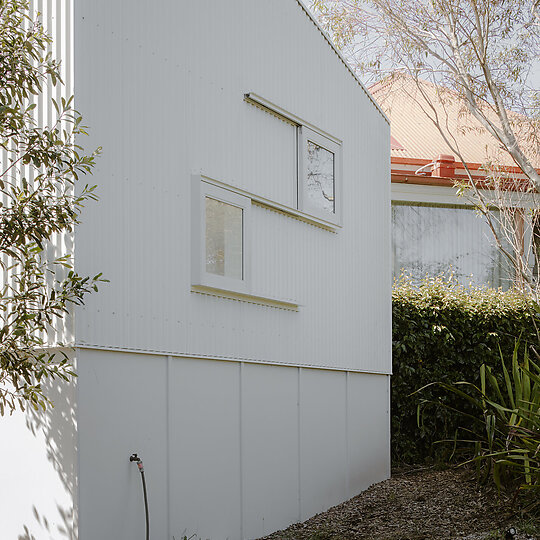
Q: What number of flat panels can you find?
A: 5